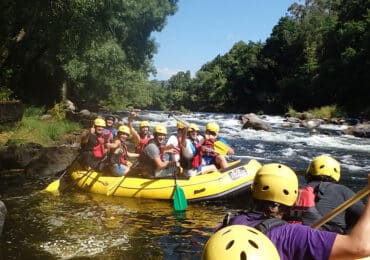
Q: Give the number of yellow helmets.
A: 10